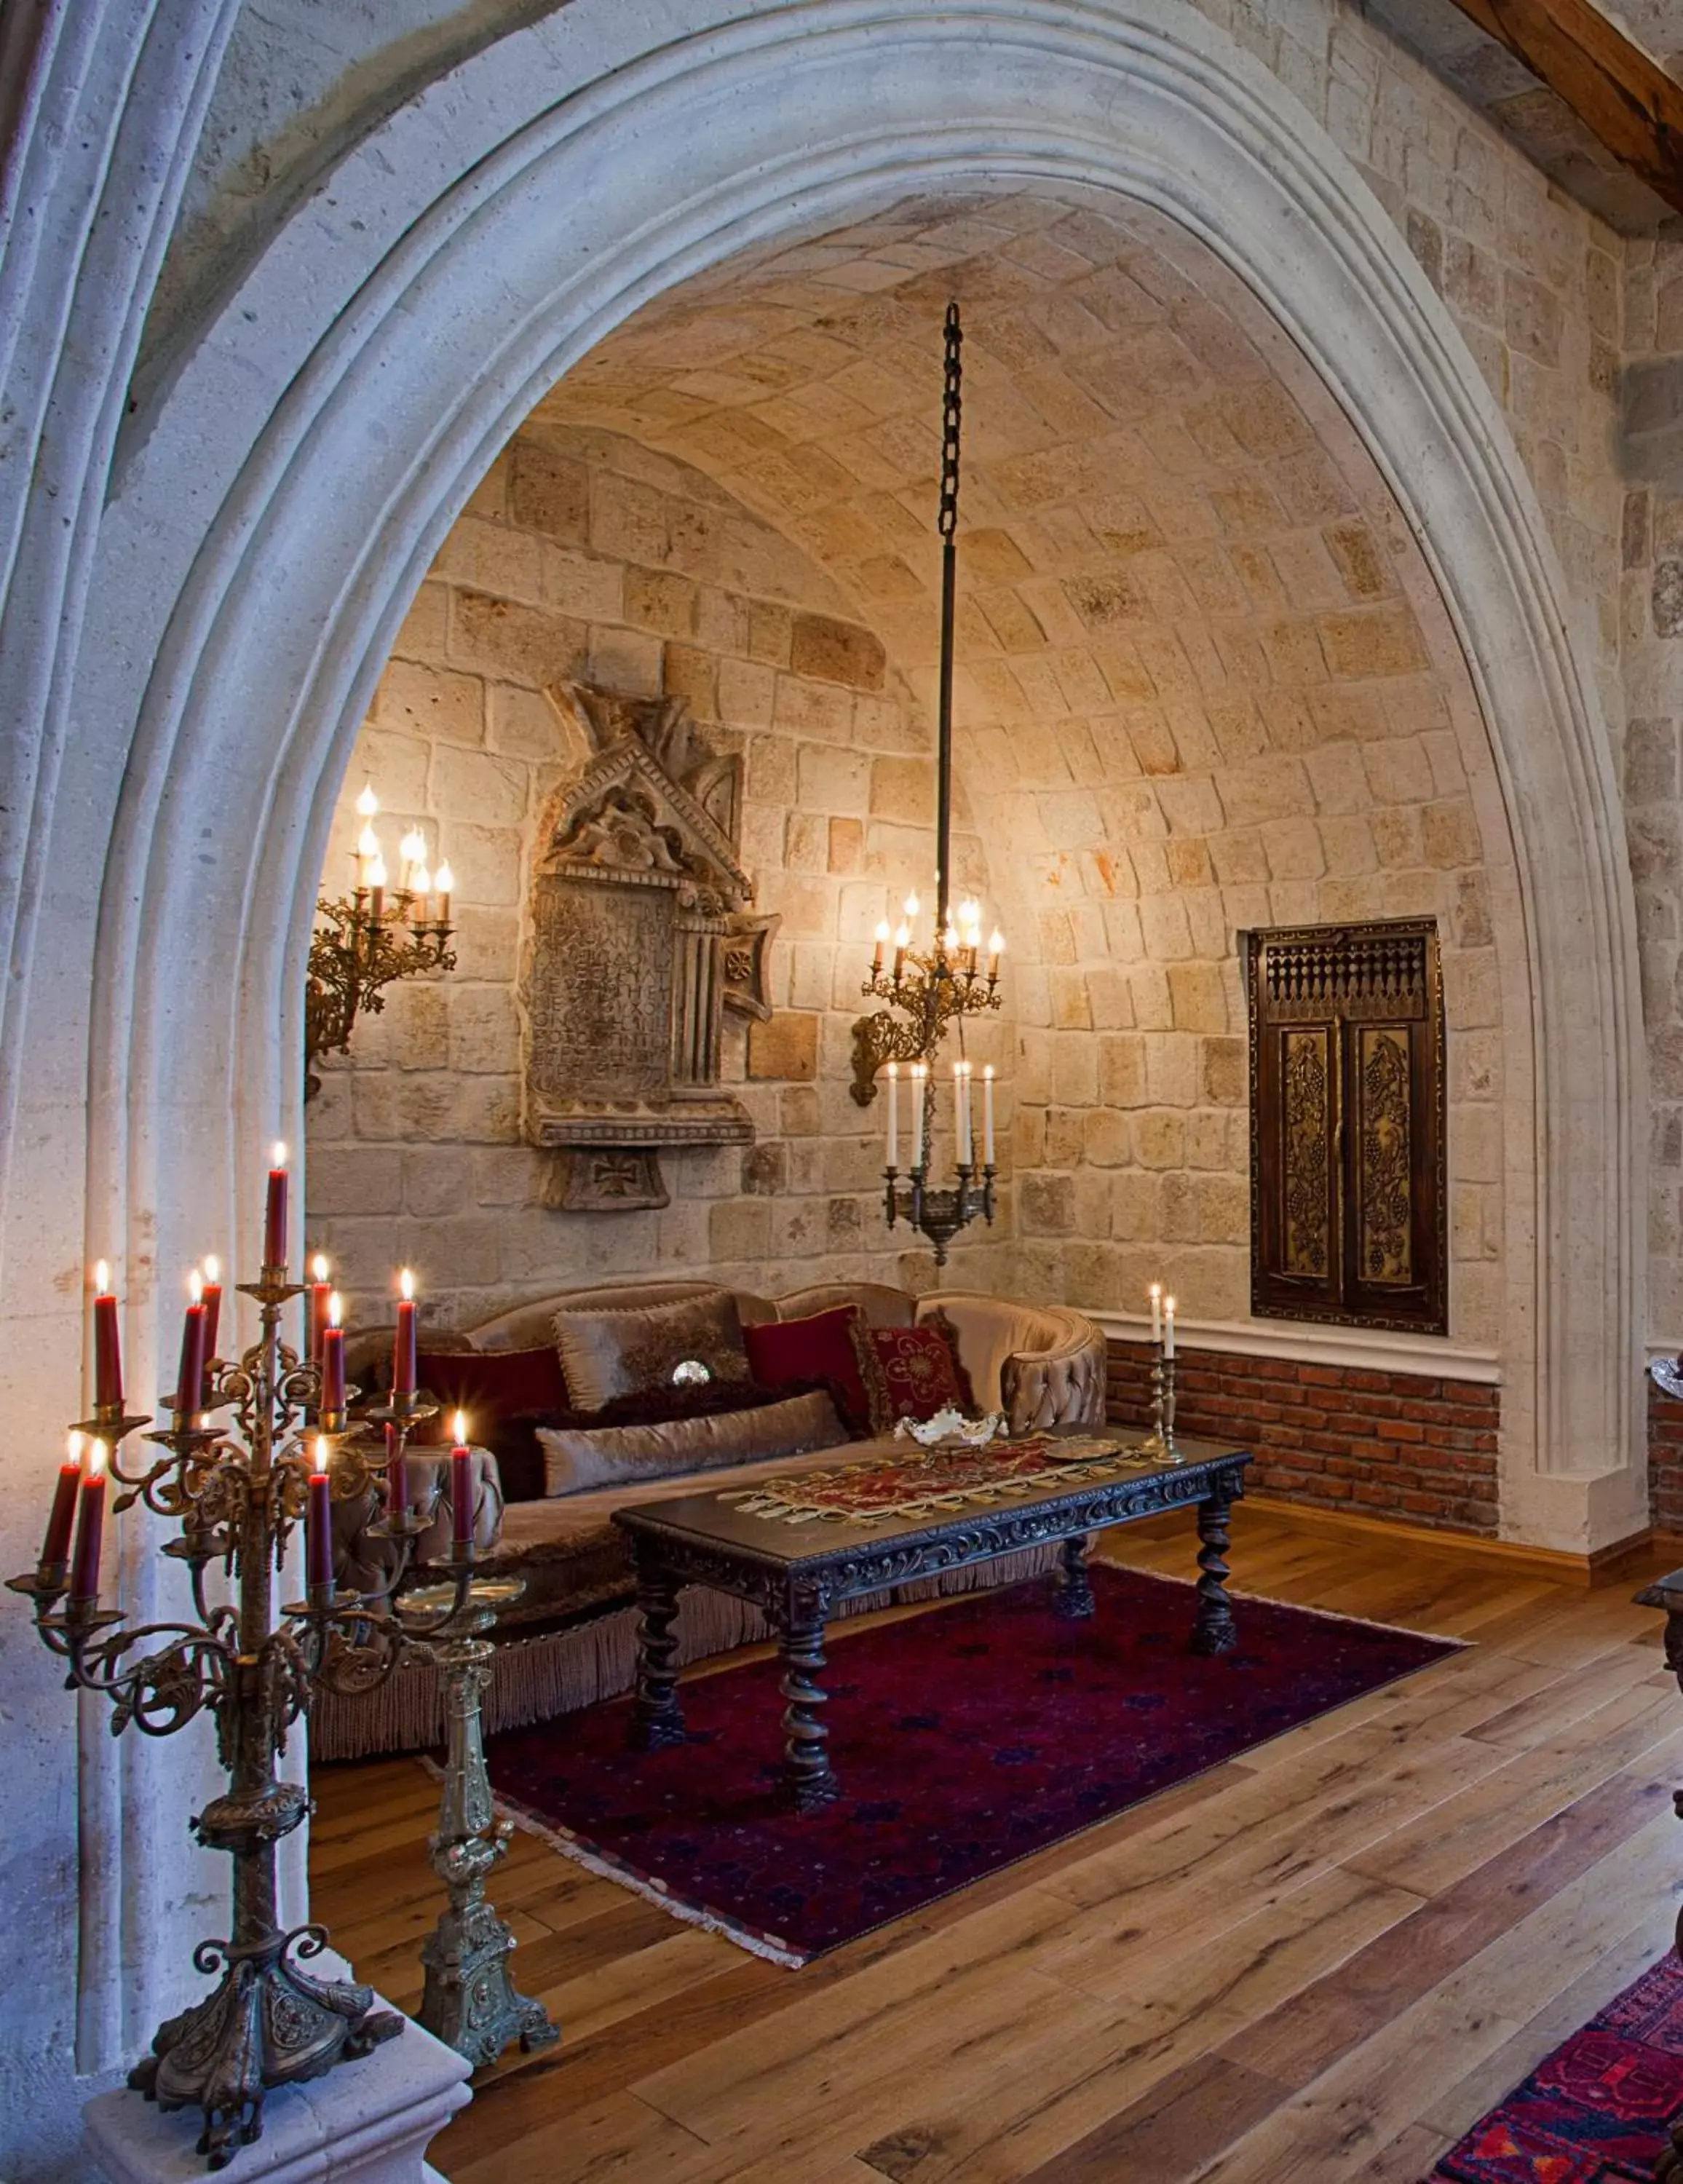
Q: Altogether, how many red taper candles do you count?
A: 12